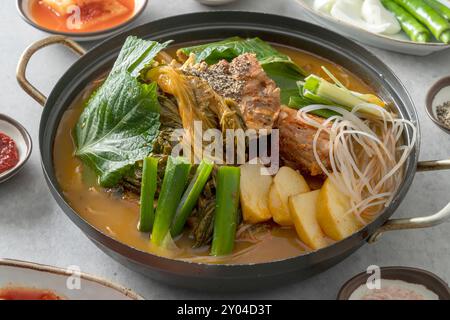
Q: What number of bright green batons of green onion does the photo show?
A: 4